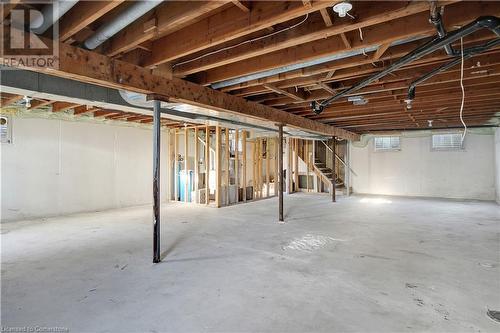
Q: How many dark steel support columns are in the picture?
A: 3